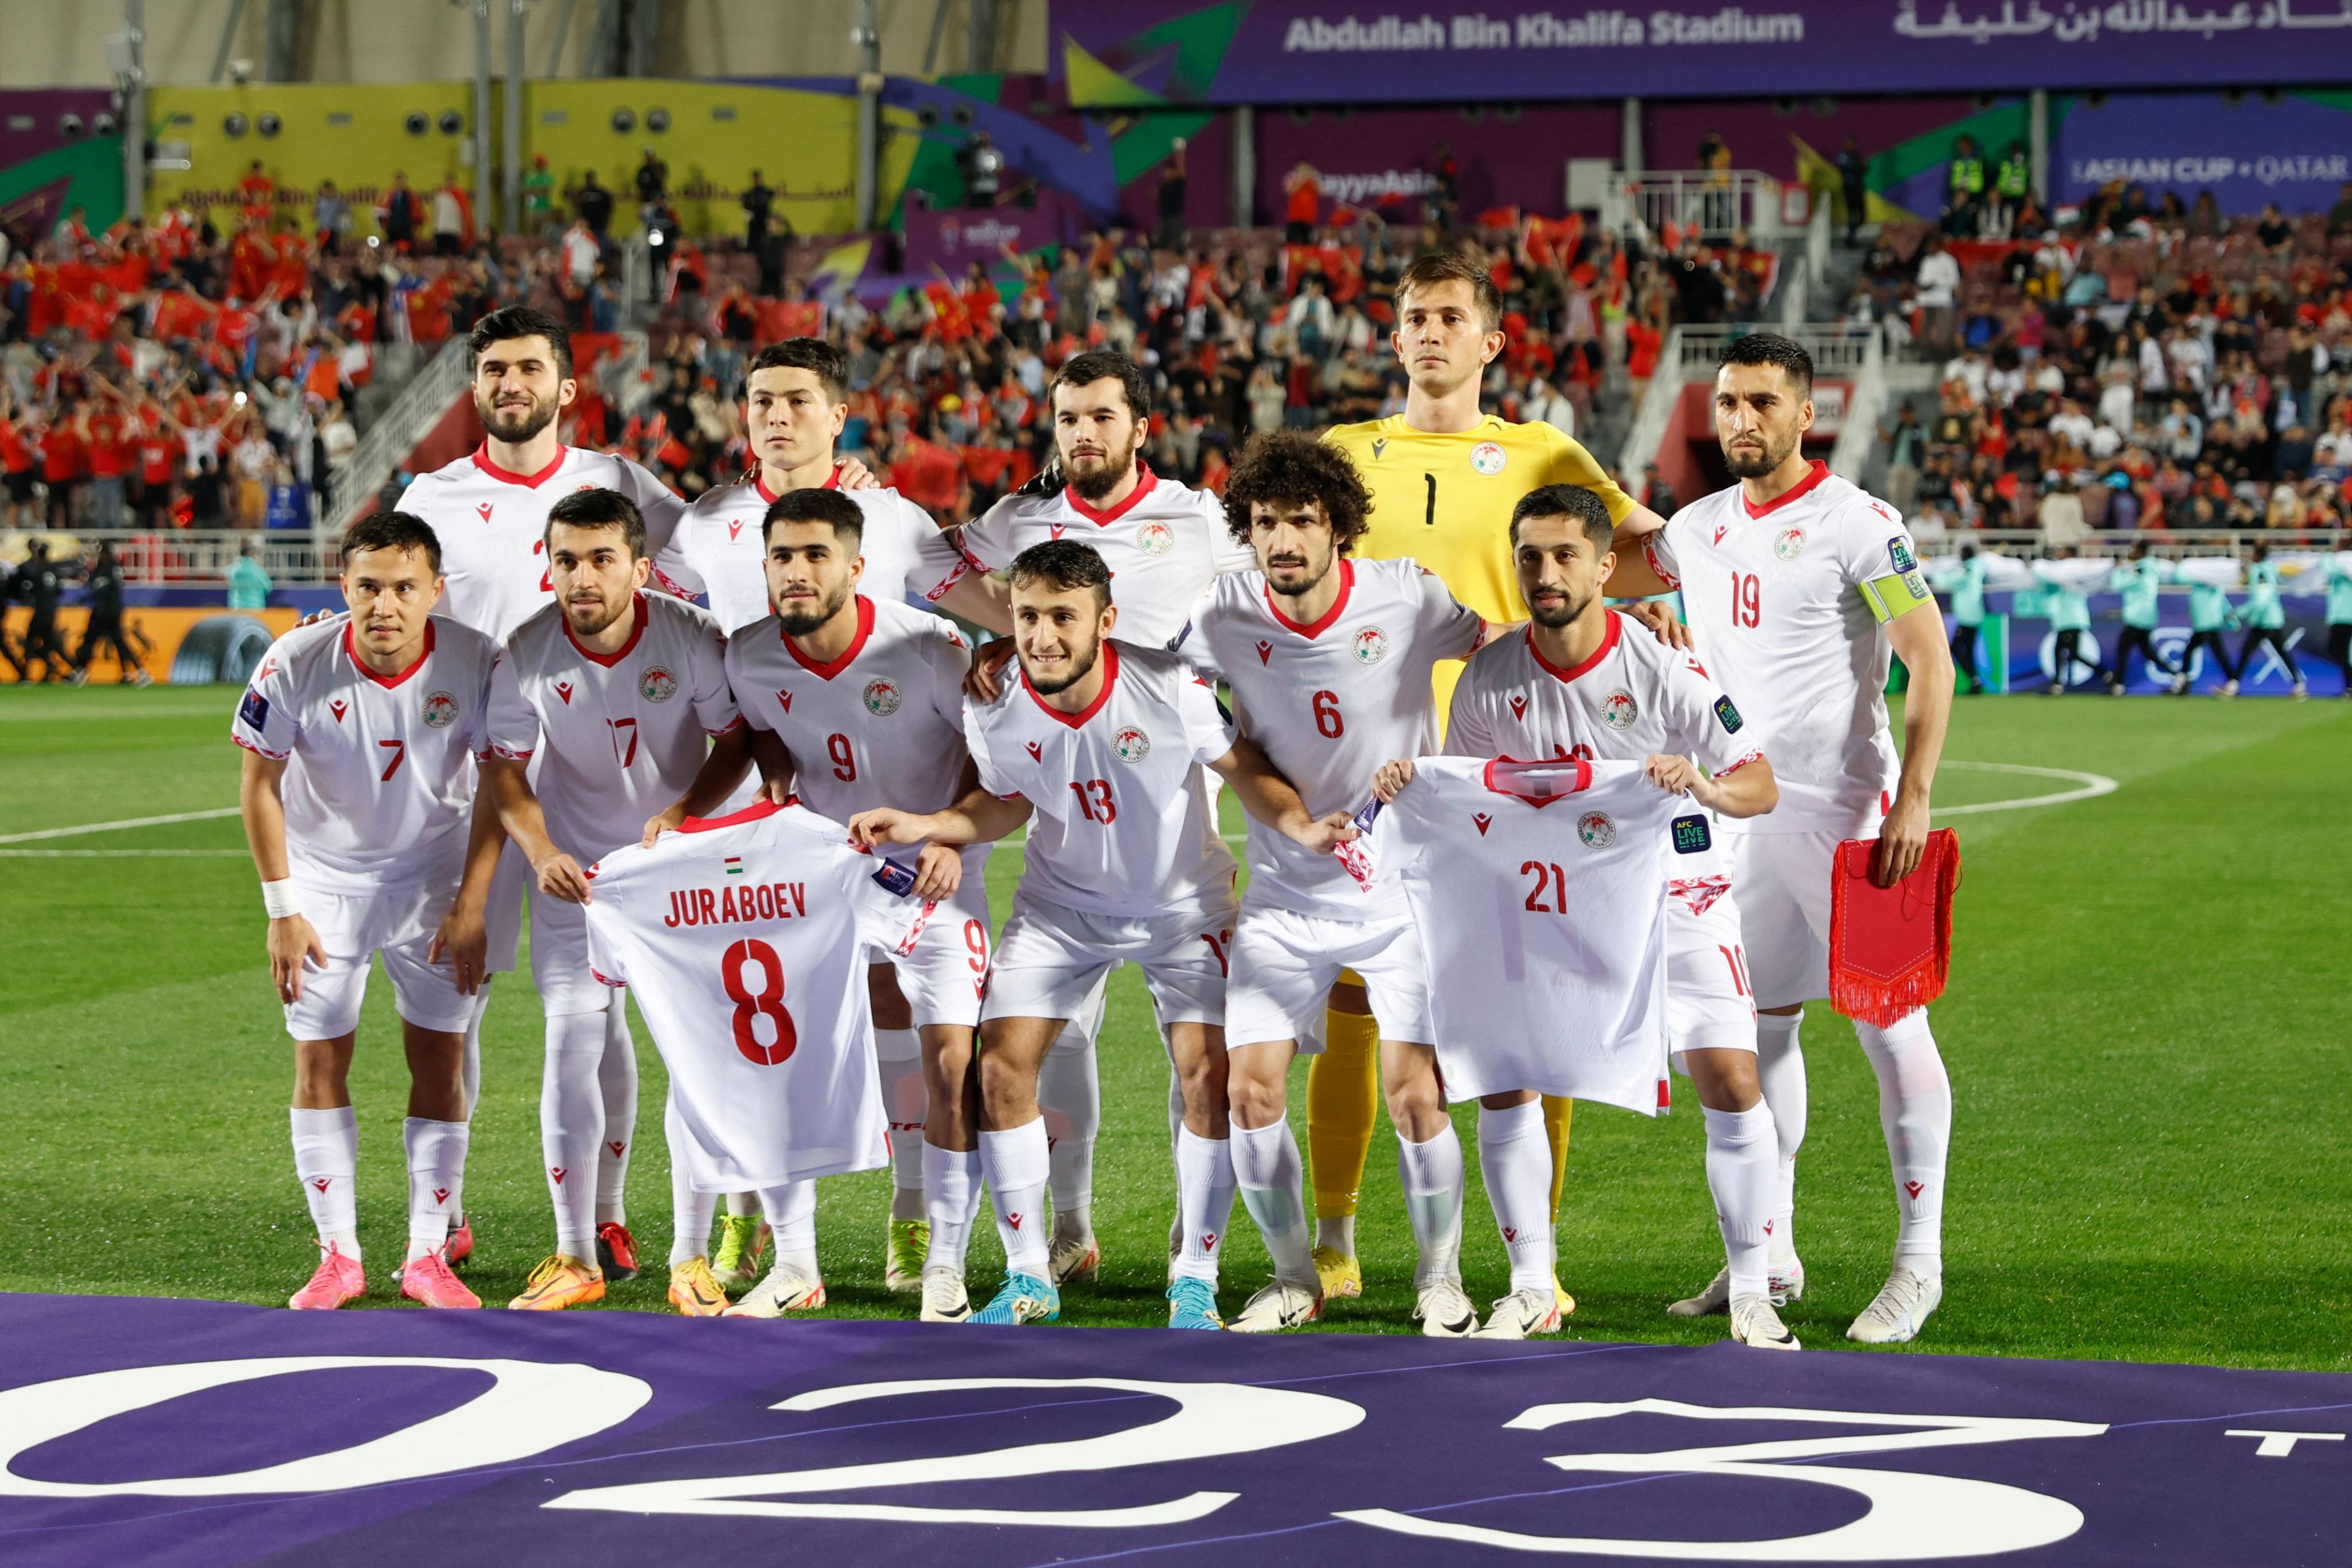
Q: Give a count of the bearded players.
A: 8